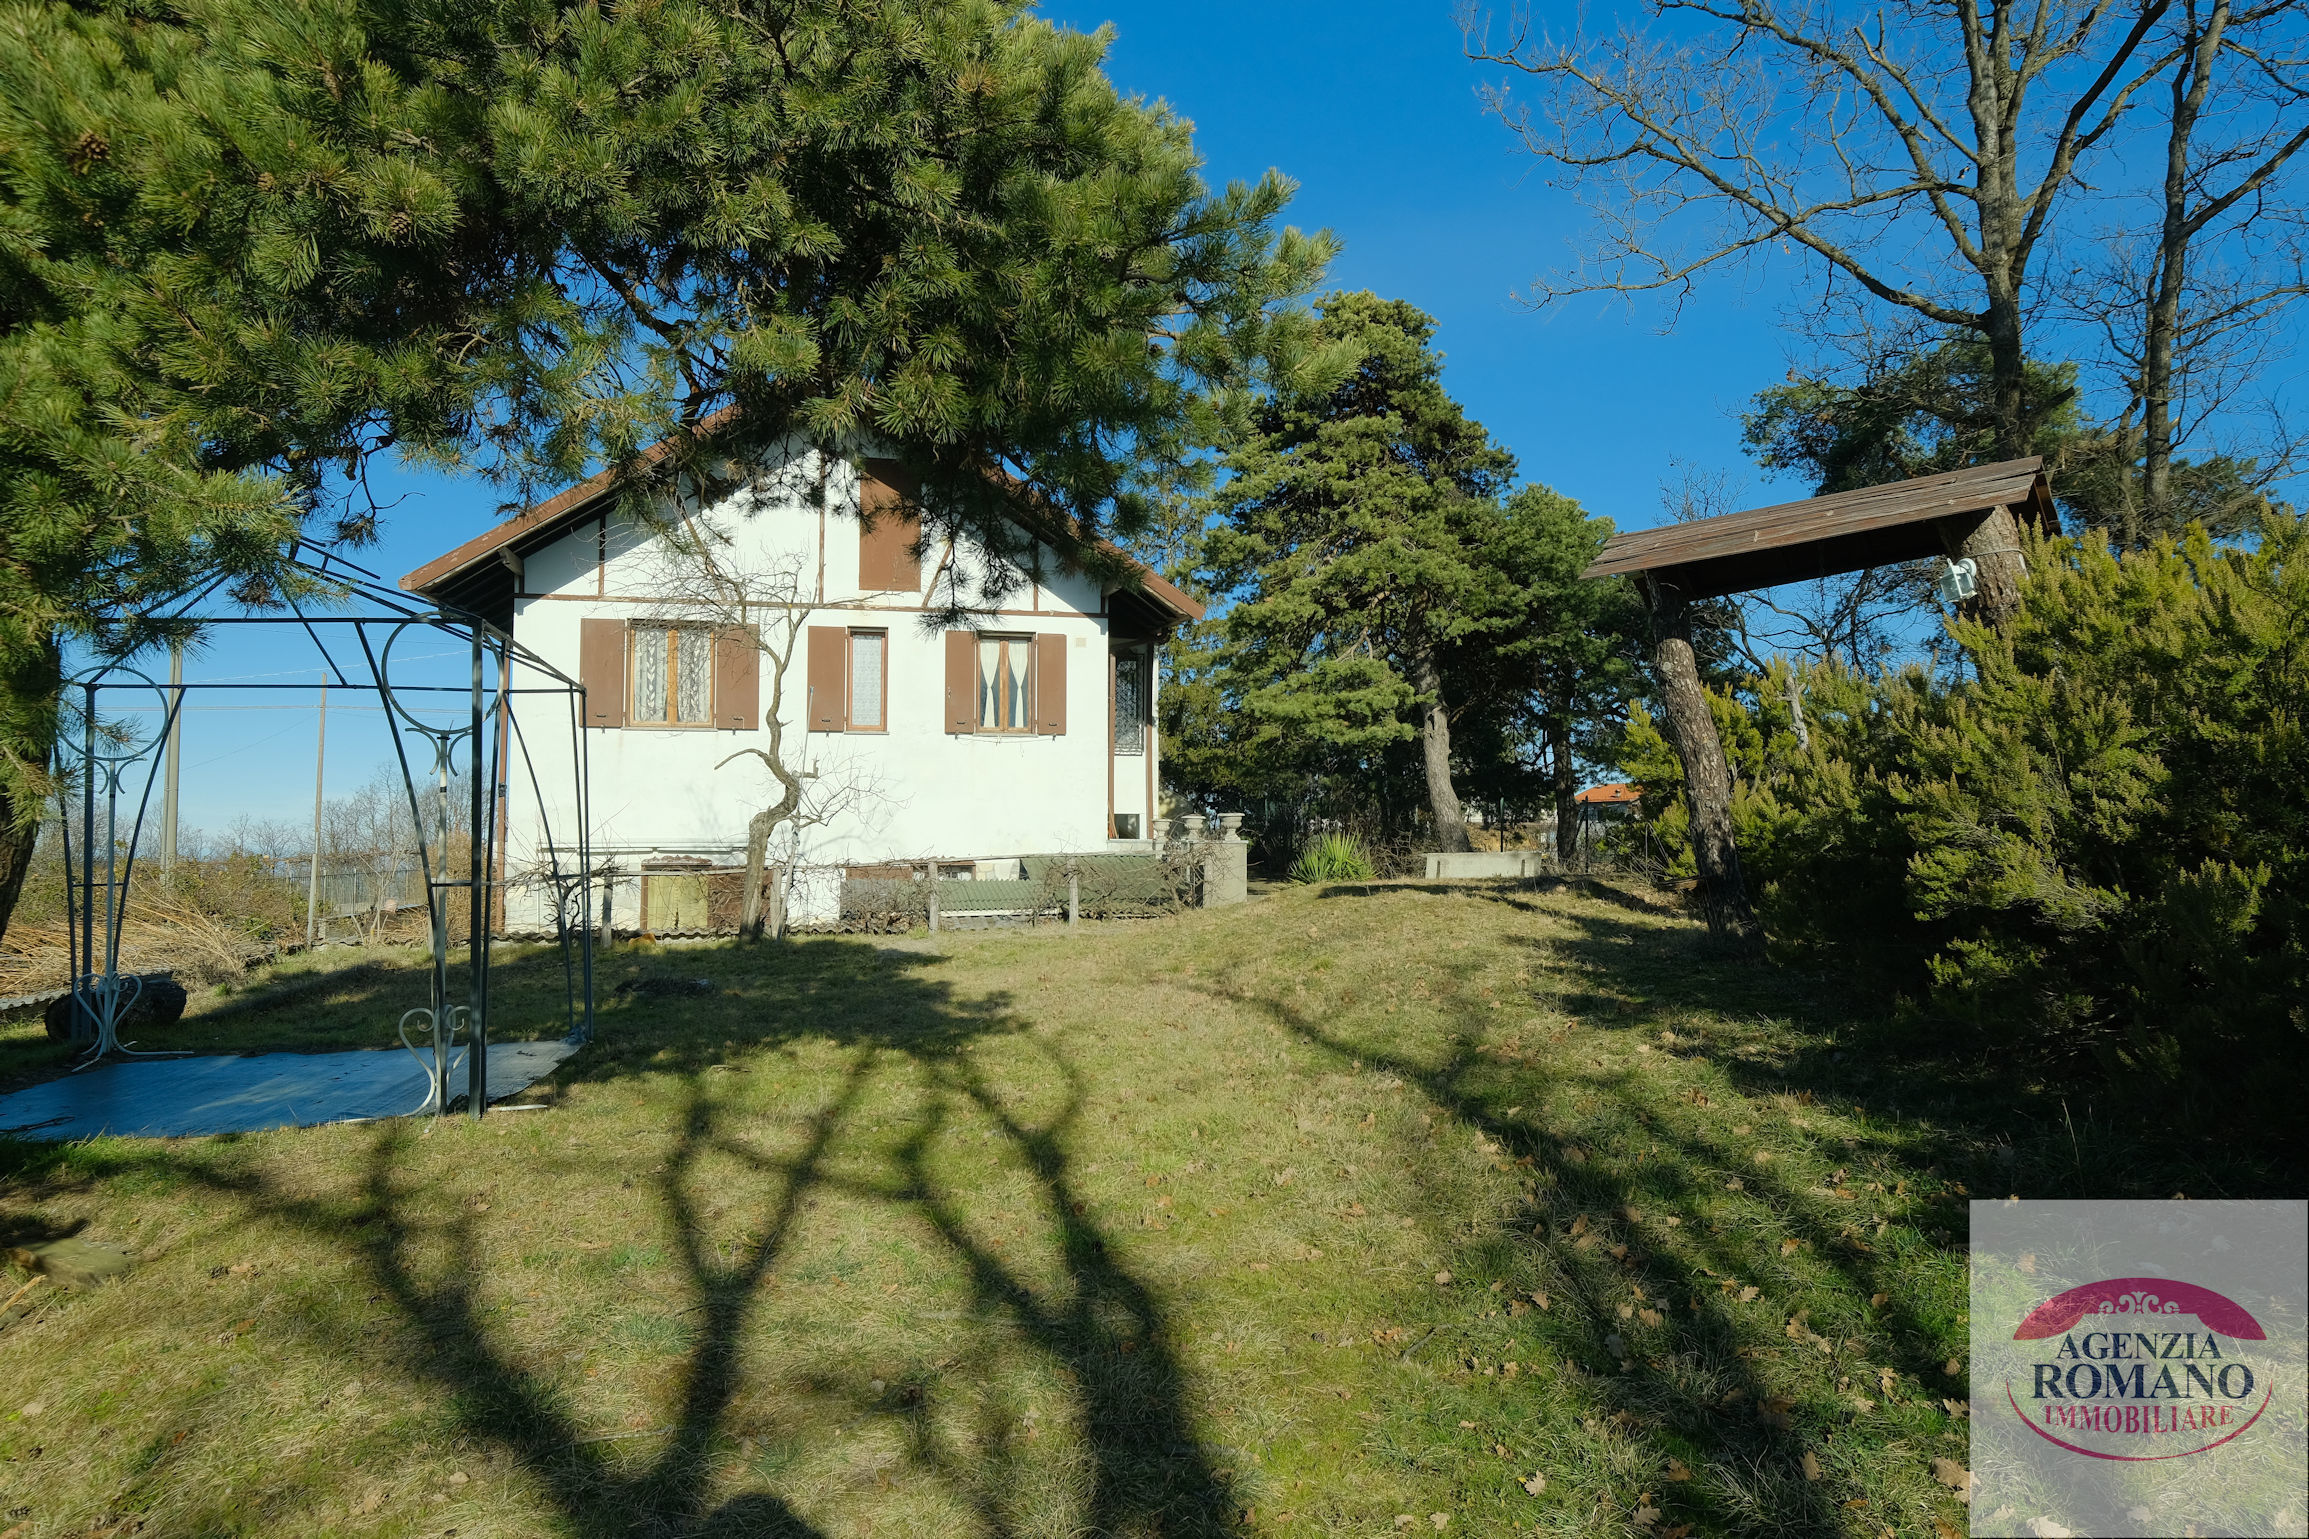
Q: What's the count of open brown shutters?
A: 5